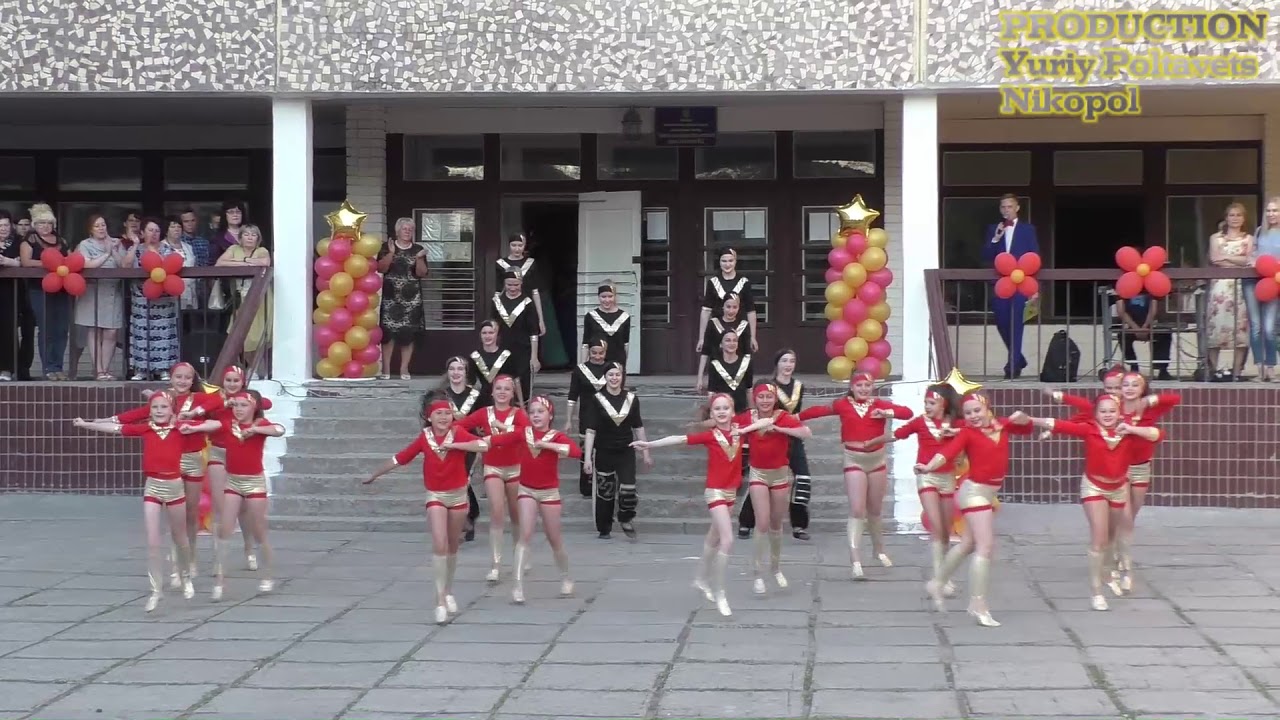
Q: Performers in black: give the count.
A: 11